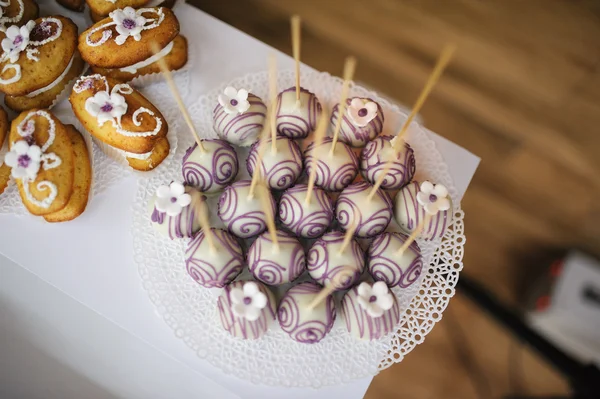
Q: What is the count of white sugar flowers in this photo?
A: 10